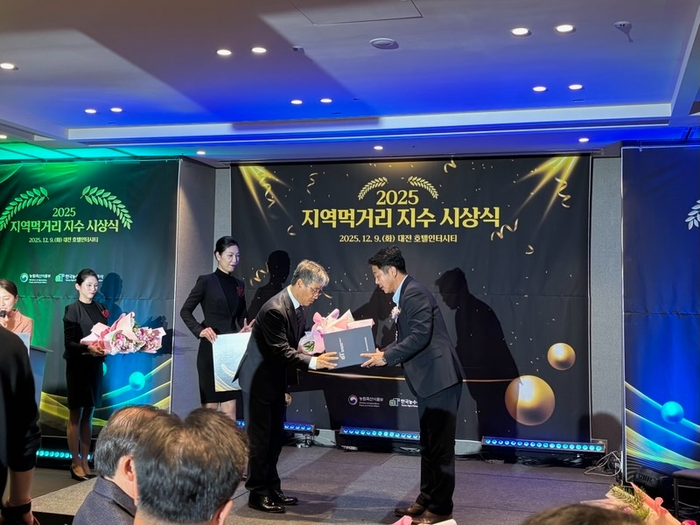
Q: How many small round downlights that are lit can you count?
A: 15